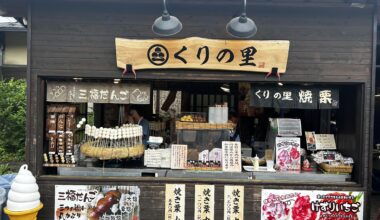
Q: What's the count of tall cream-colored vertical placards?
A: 3